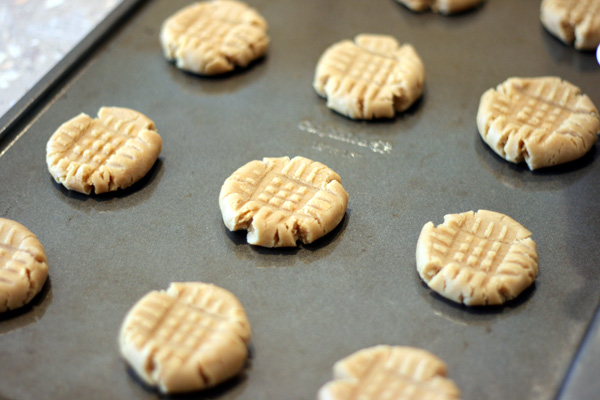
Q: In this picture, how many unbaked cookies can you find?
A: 11